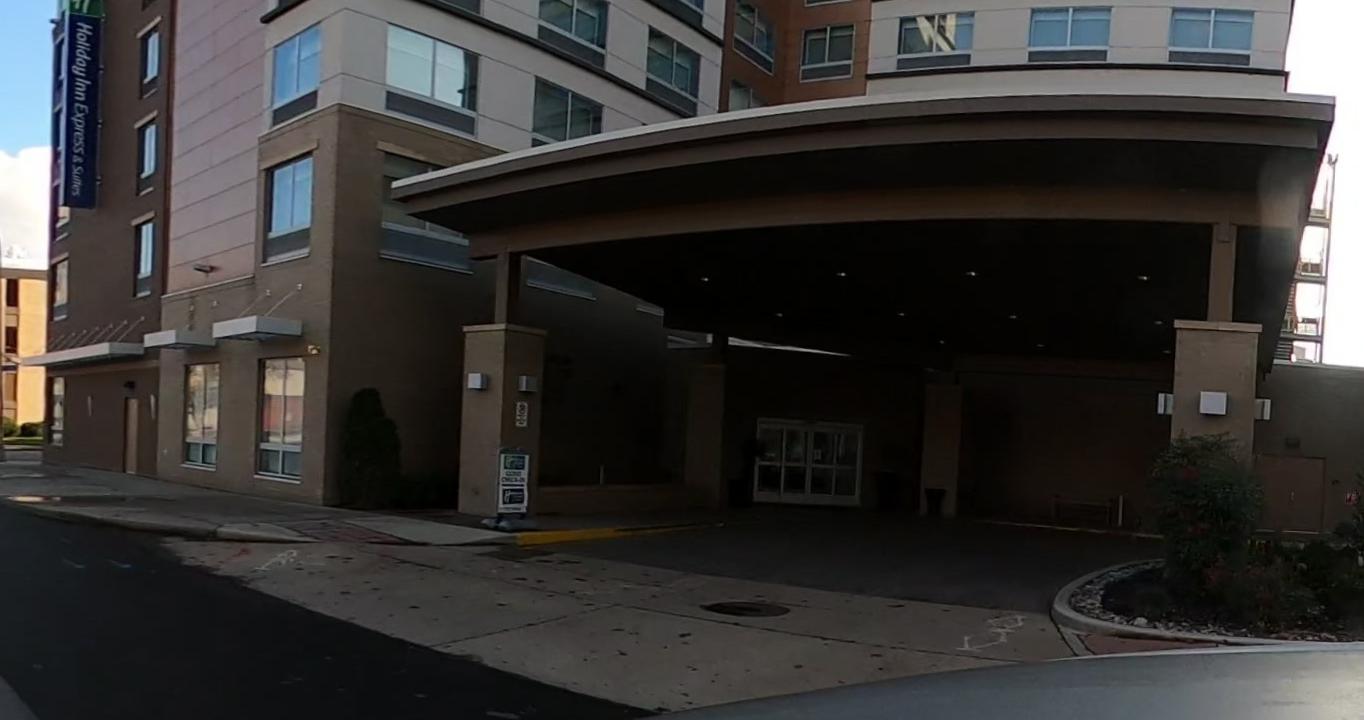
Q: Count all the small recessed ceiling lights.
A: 11